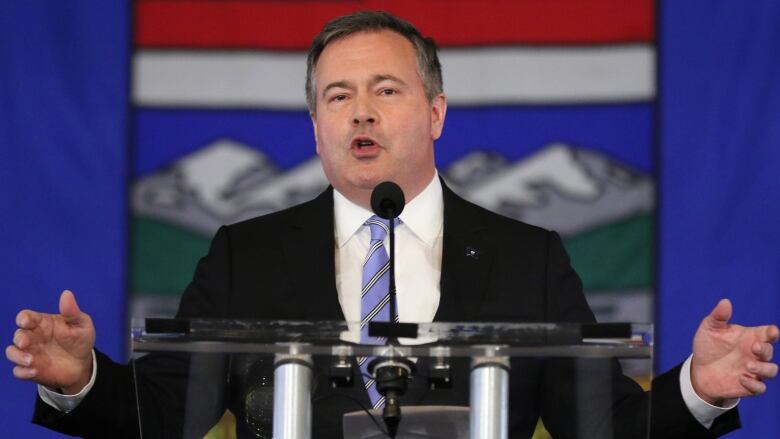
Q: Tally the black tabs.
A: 3